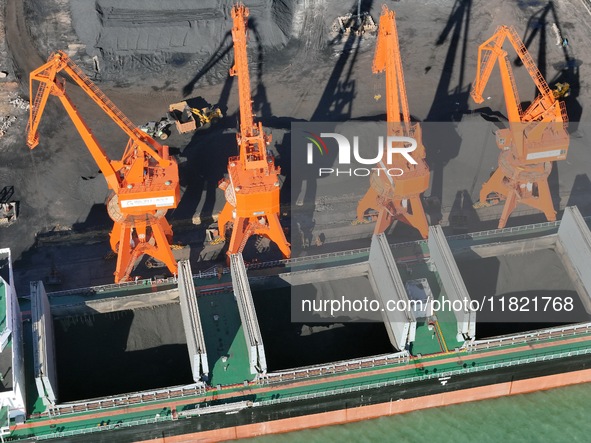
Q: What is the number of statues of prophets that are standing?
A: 0